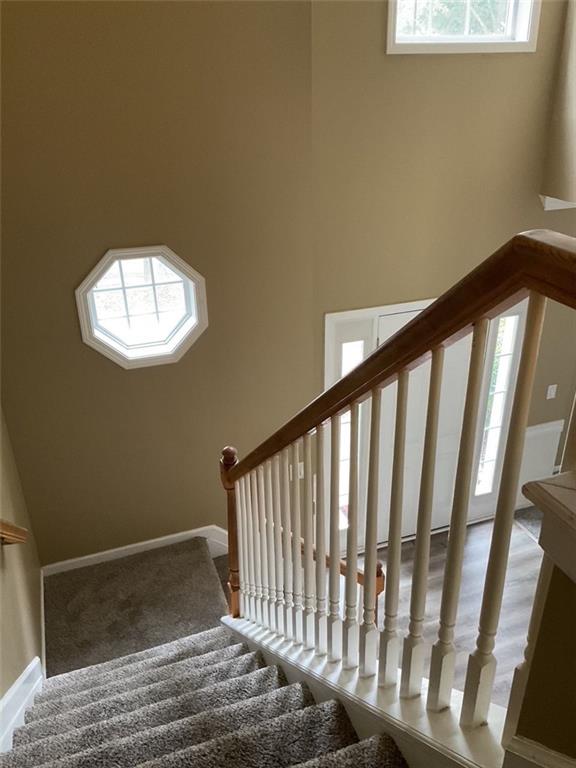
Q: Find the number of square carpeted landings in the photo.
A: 1